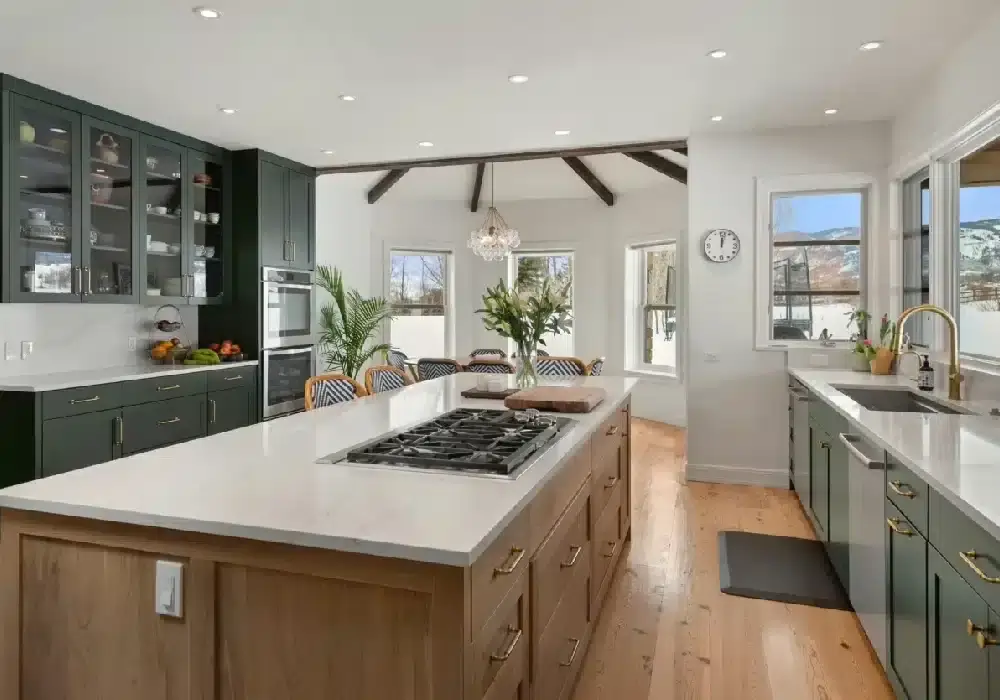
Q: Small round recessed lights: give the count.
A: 11